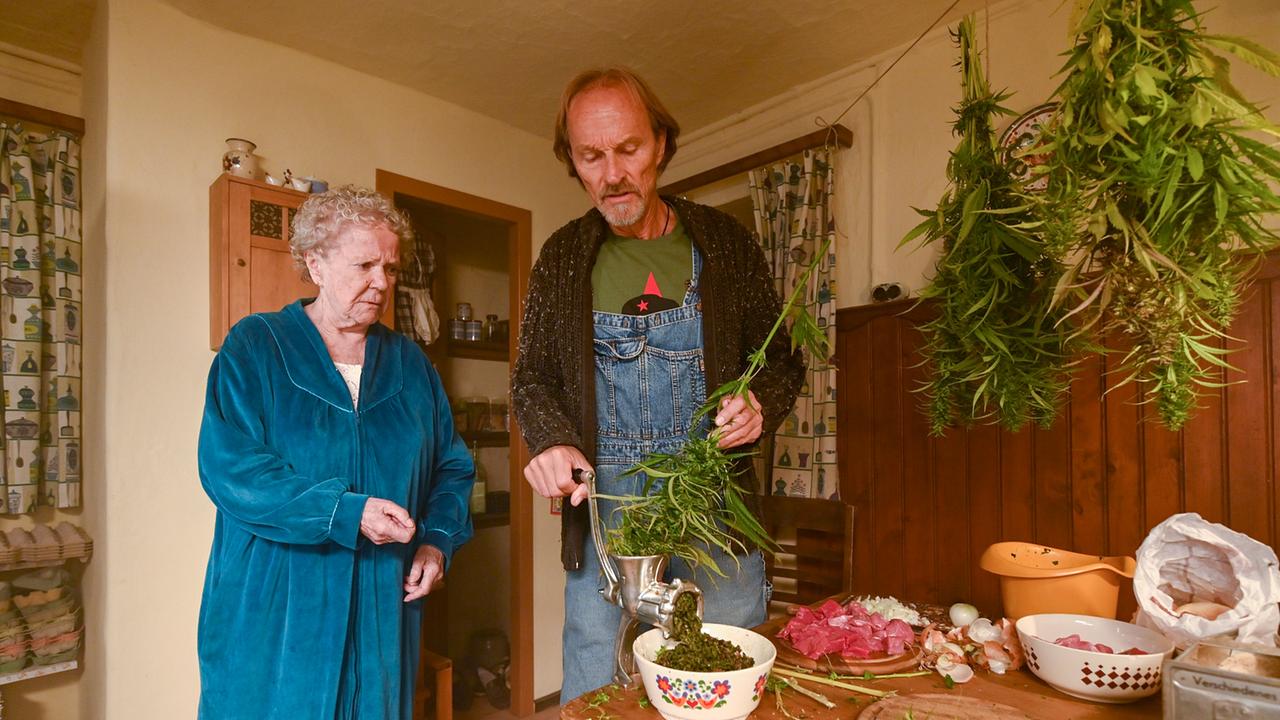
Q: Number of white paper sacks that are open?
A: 1